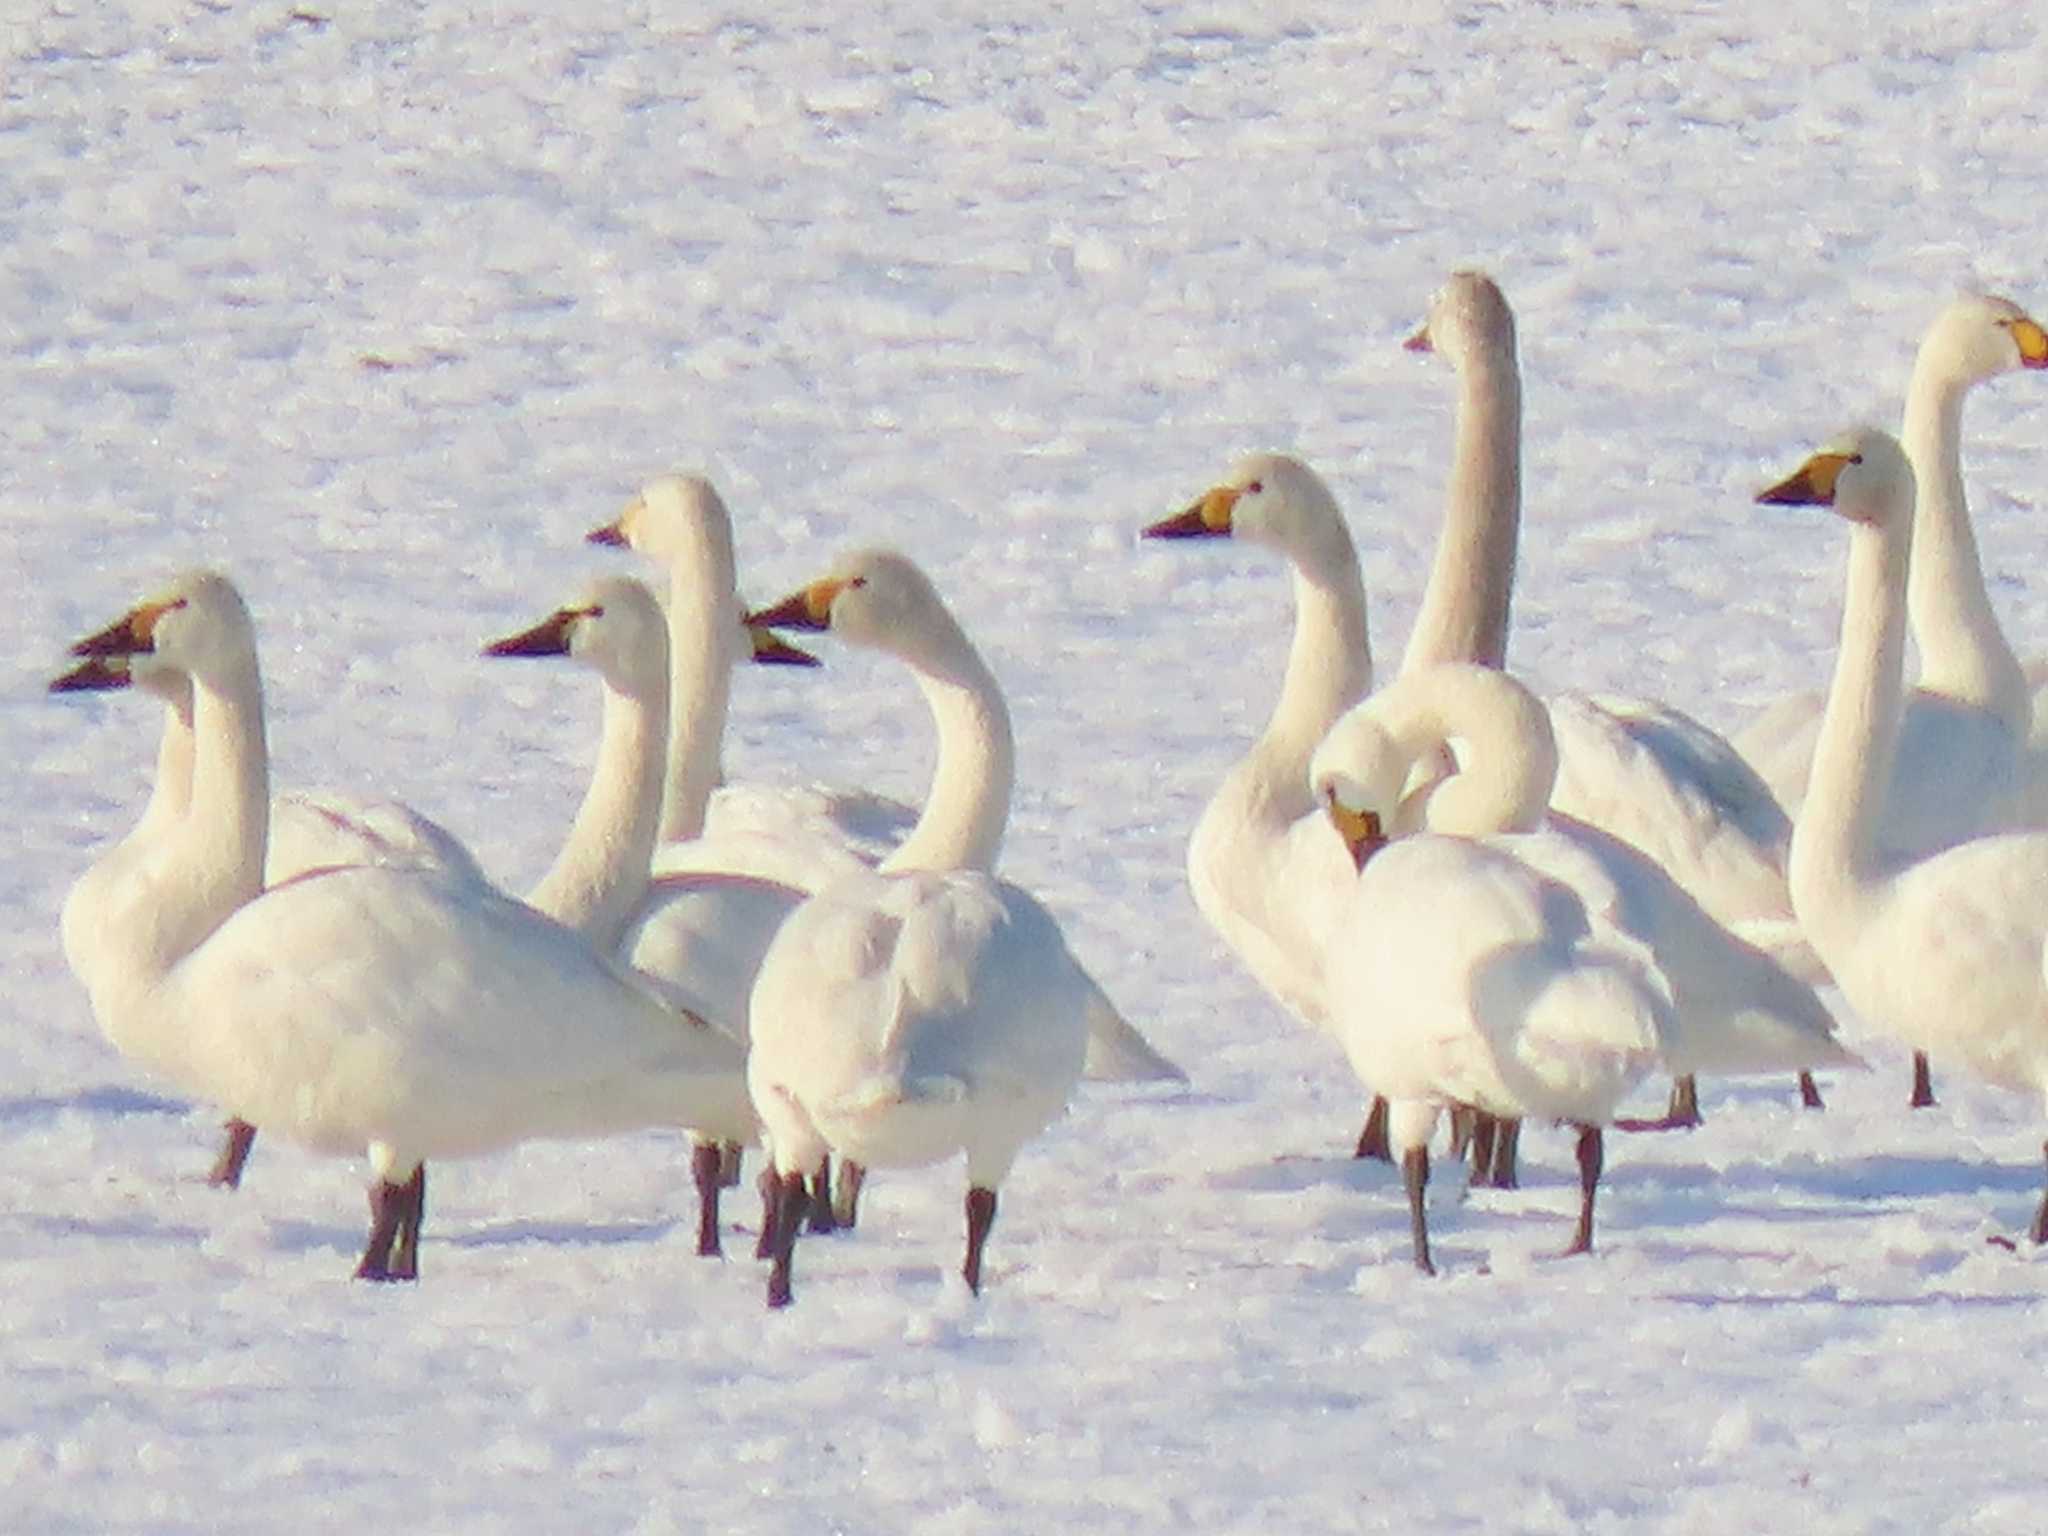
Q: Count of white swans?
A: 11